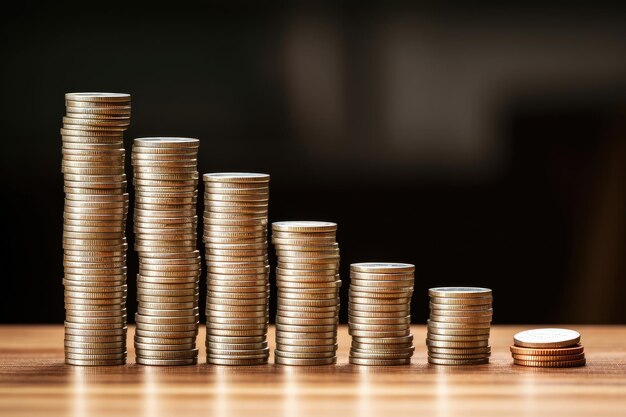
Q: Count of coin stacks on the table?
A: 7